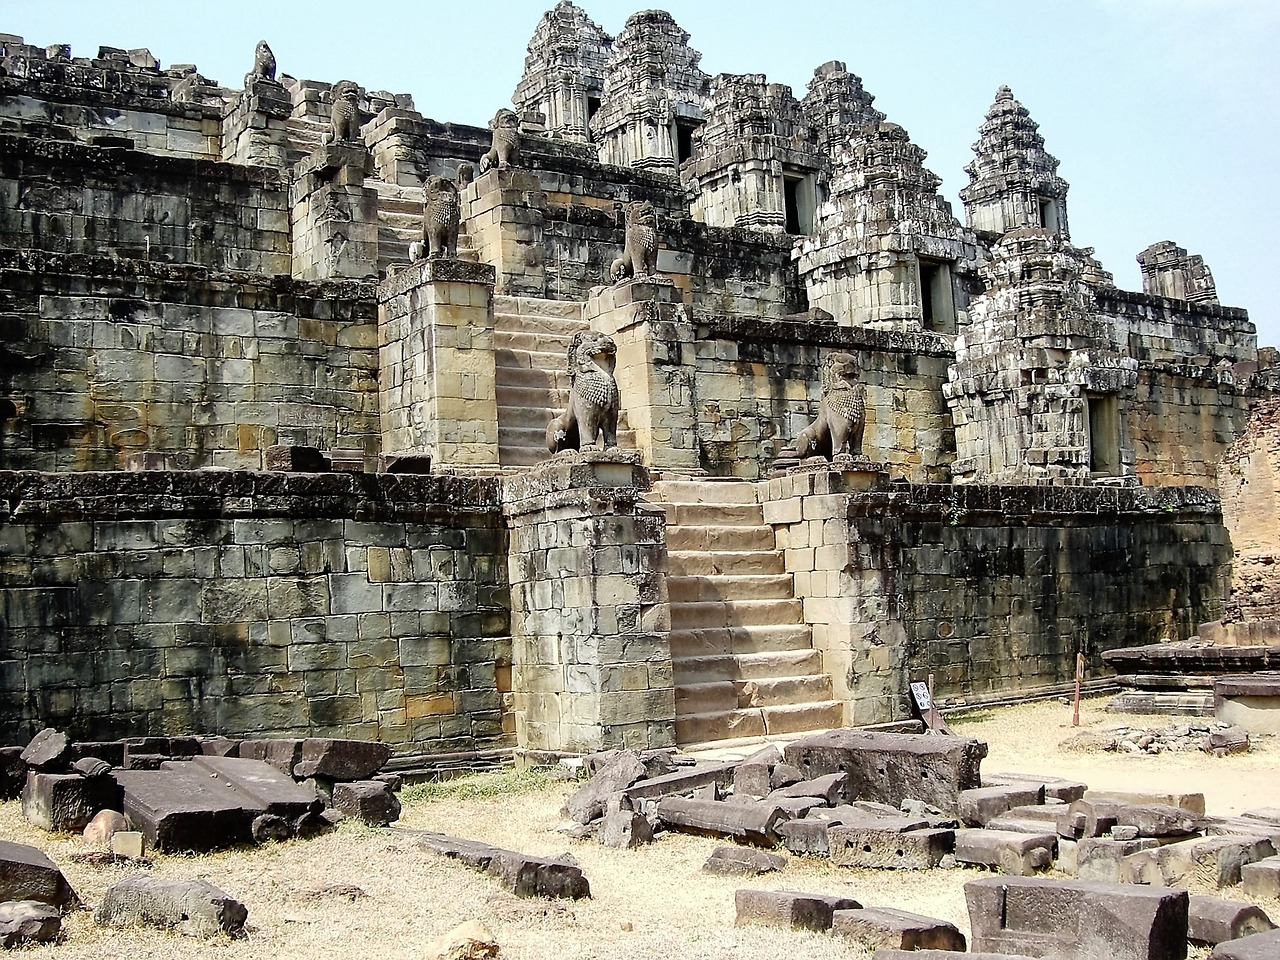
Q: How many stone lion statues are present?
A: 7